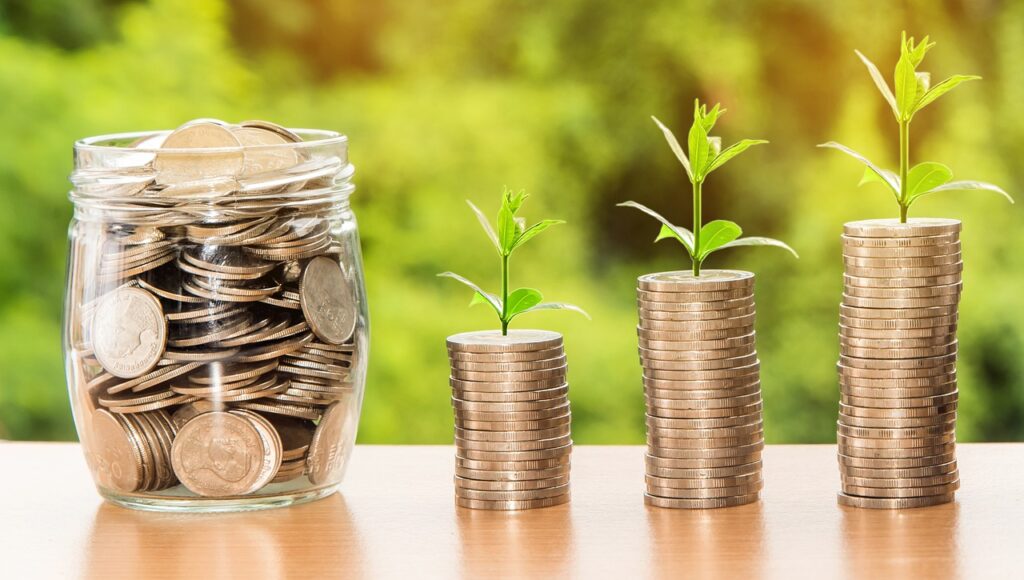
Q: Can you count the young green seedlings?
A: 3